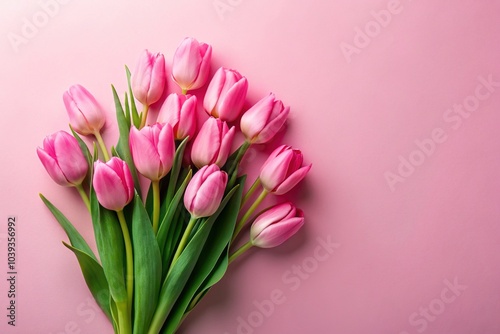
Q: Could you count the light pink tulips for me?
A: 13